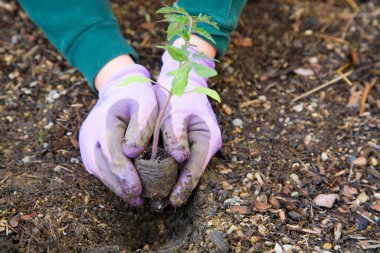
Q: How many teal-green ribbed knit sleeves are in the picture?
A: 2